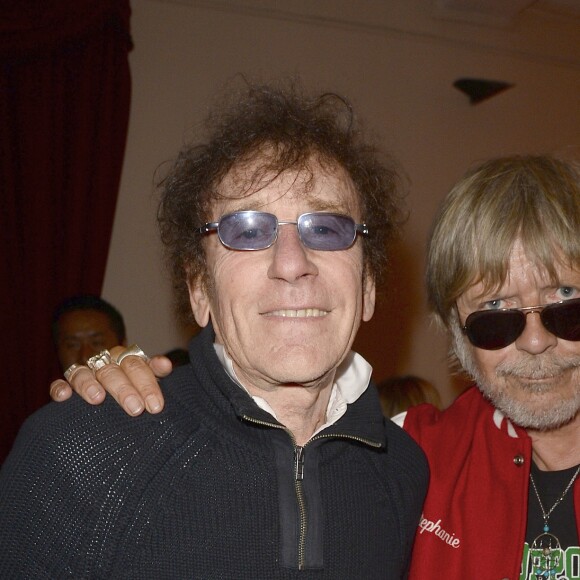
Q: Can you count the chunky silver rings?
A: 3